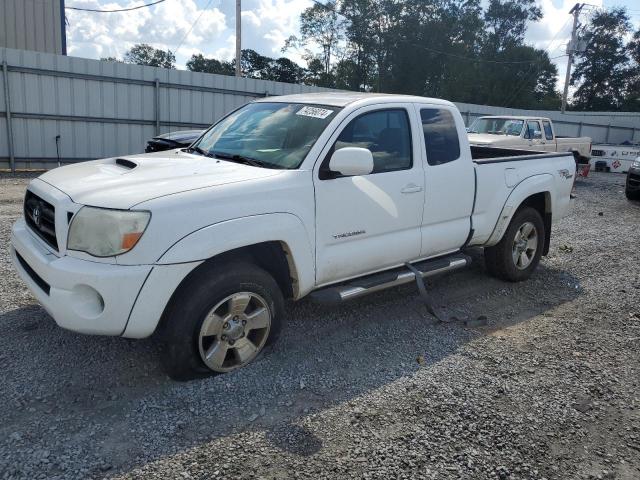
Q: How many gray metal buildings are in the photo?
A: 1